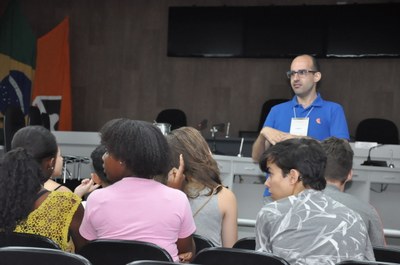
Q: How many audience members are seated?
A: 7